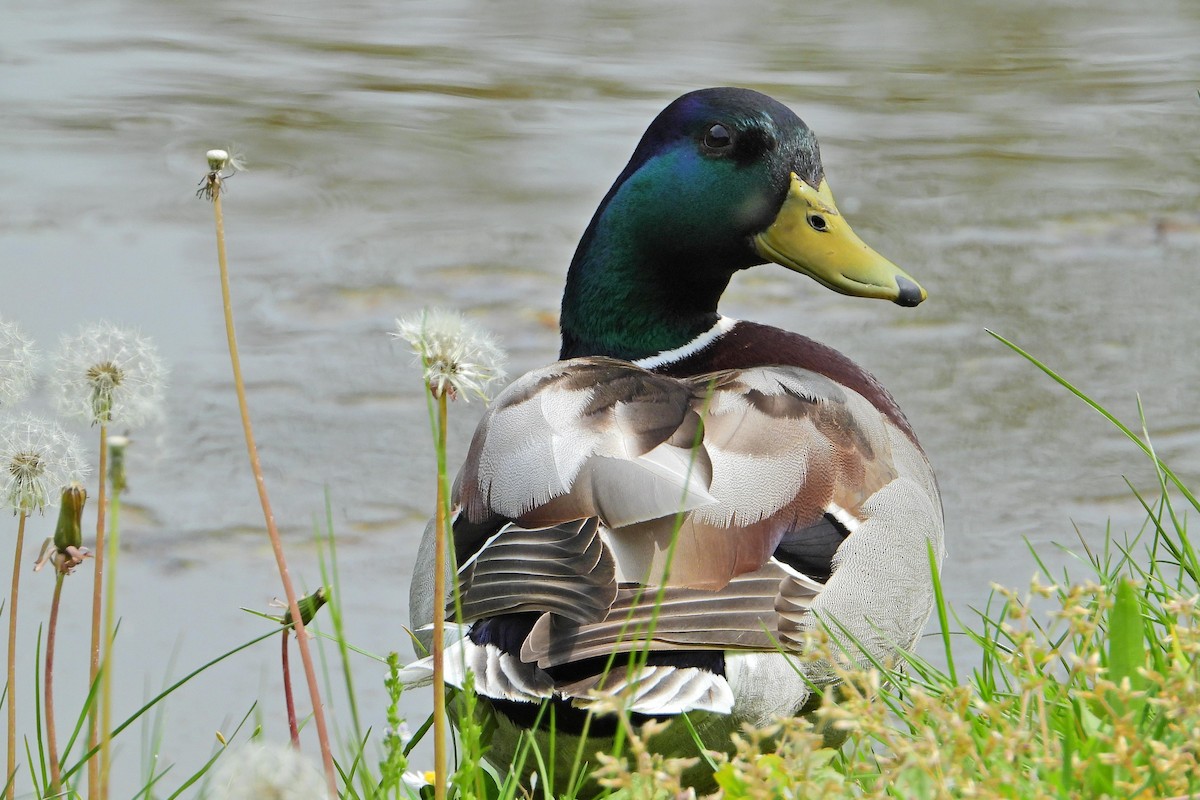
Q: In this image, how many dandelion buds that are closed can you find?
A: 2